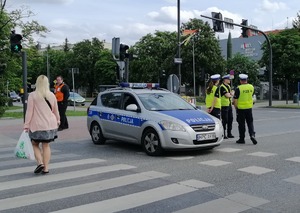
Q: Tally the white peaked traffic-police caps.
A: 3